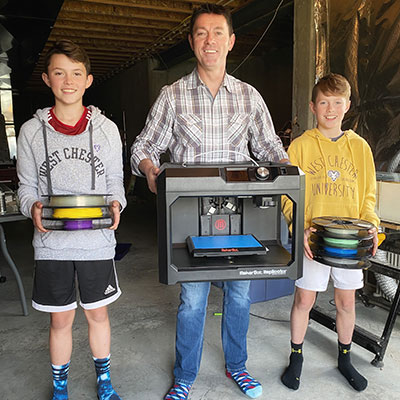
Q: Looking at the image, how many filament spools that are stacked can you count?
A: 7